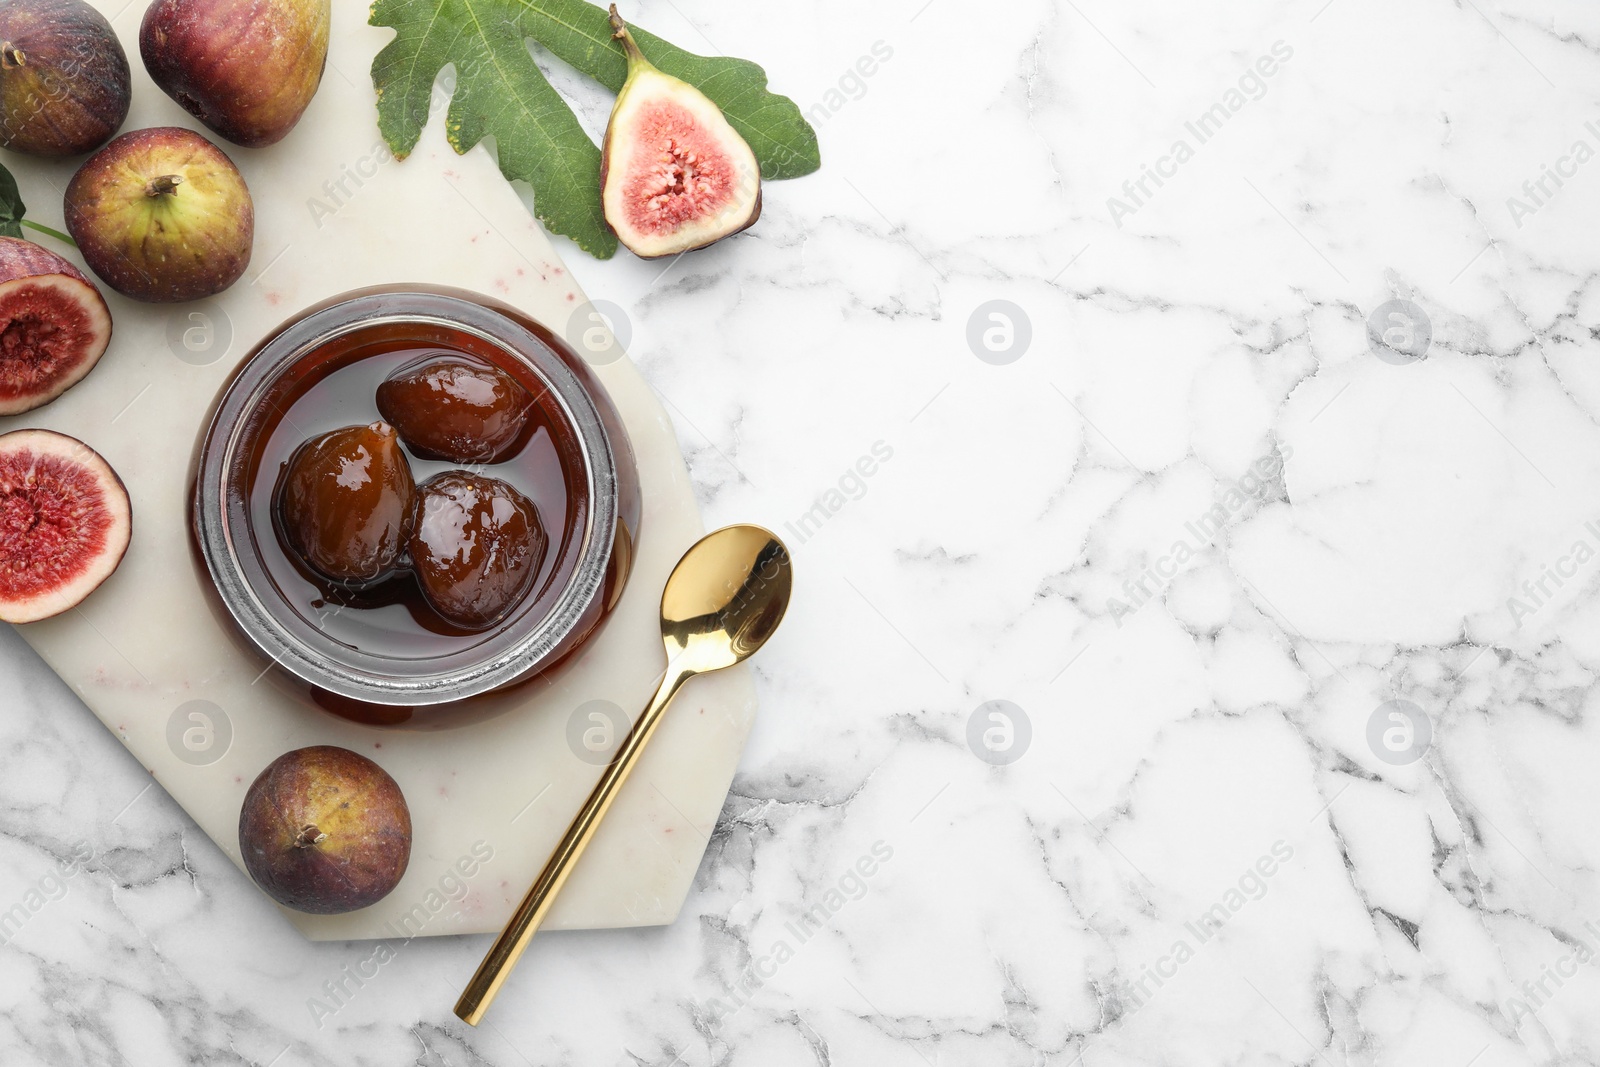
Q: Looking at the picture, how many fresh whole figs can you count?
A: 4